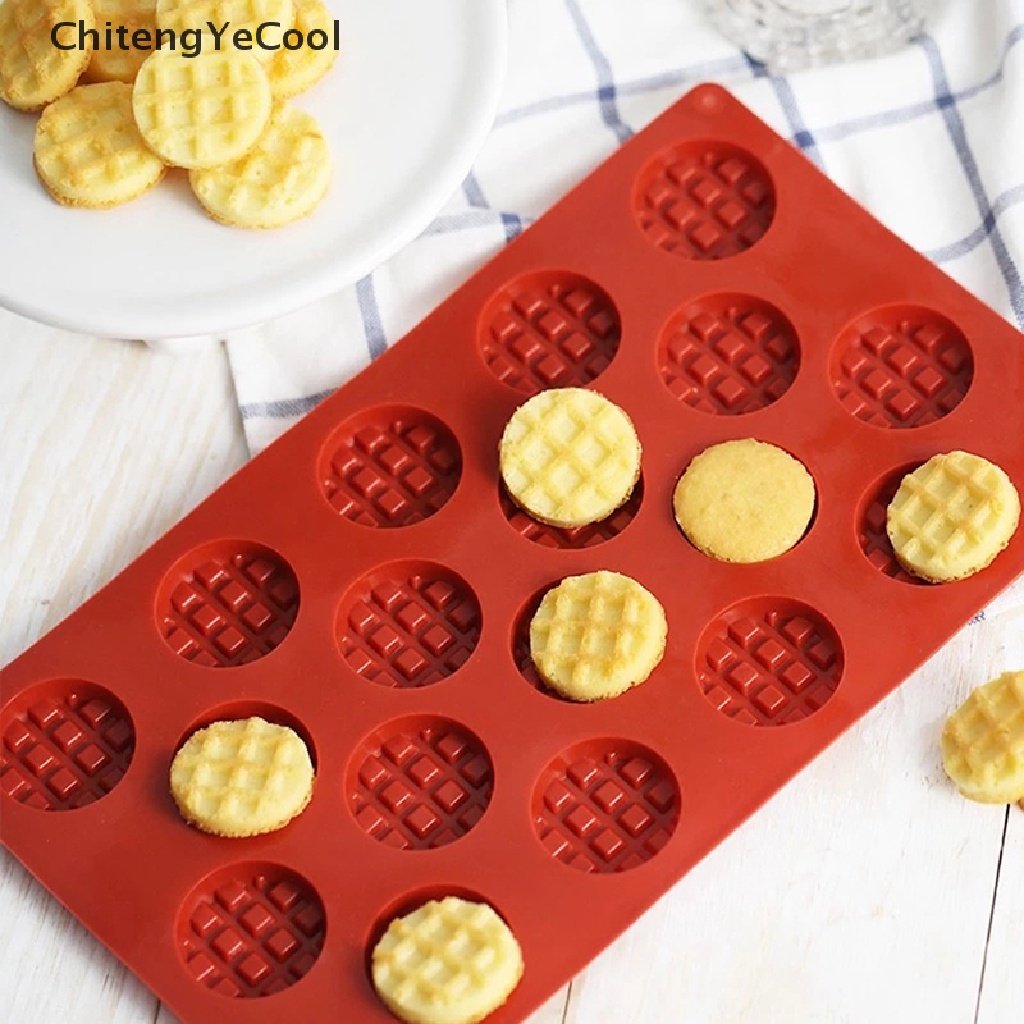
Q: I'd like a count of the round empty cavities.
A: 12